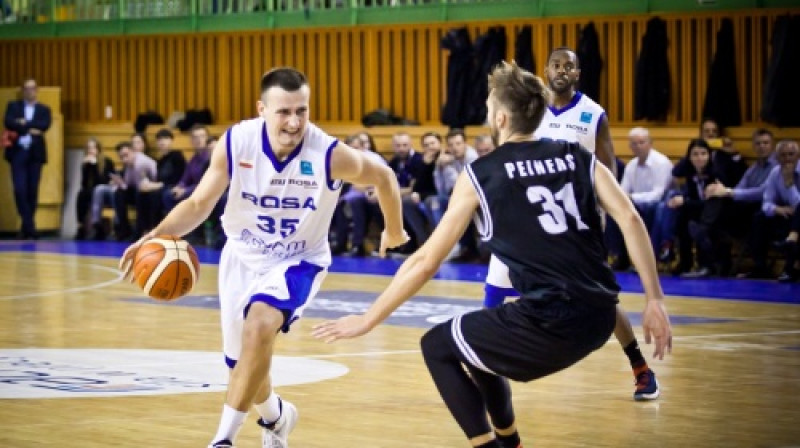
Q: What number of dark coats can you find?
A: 7